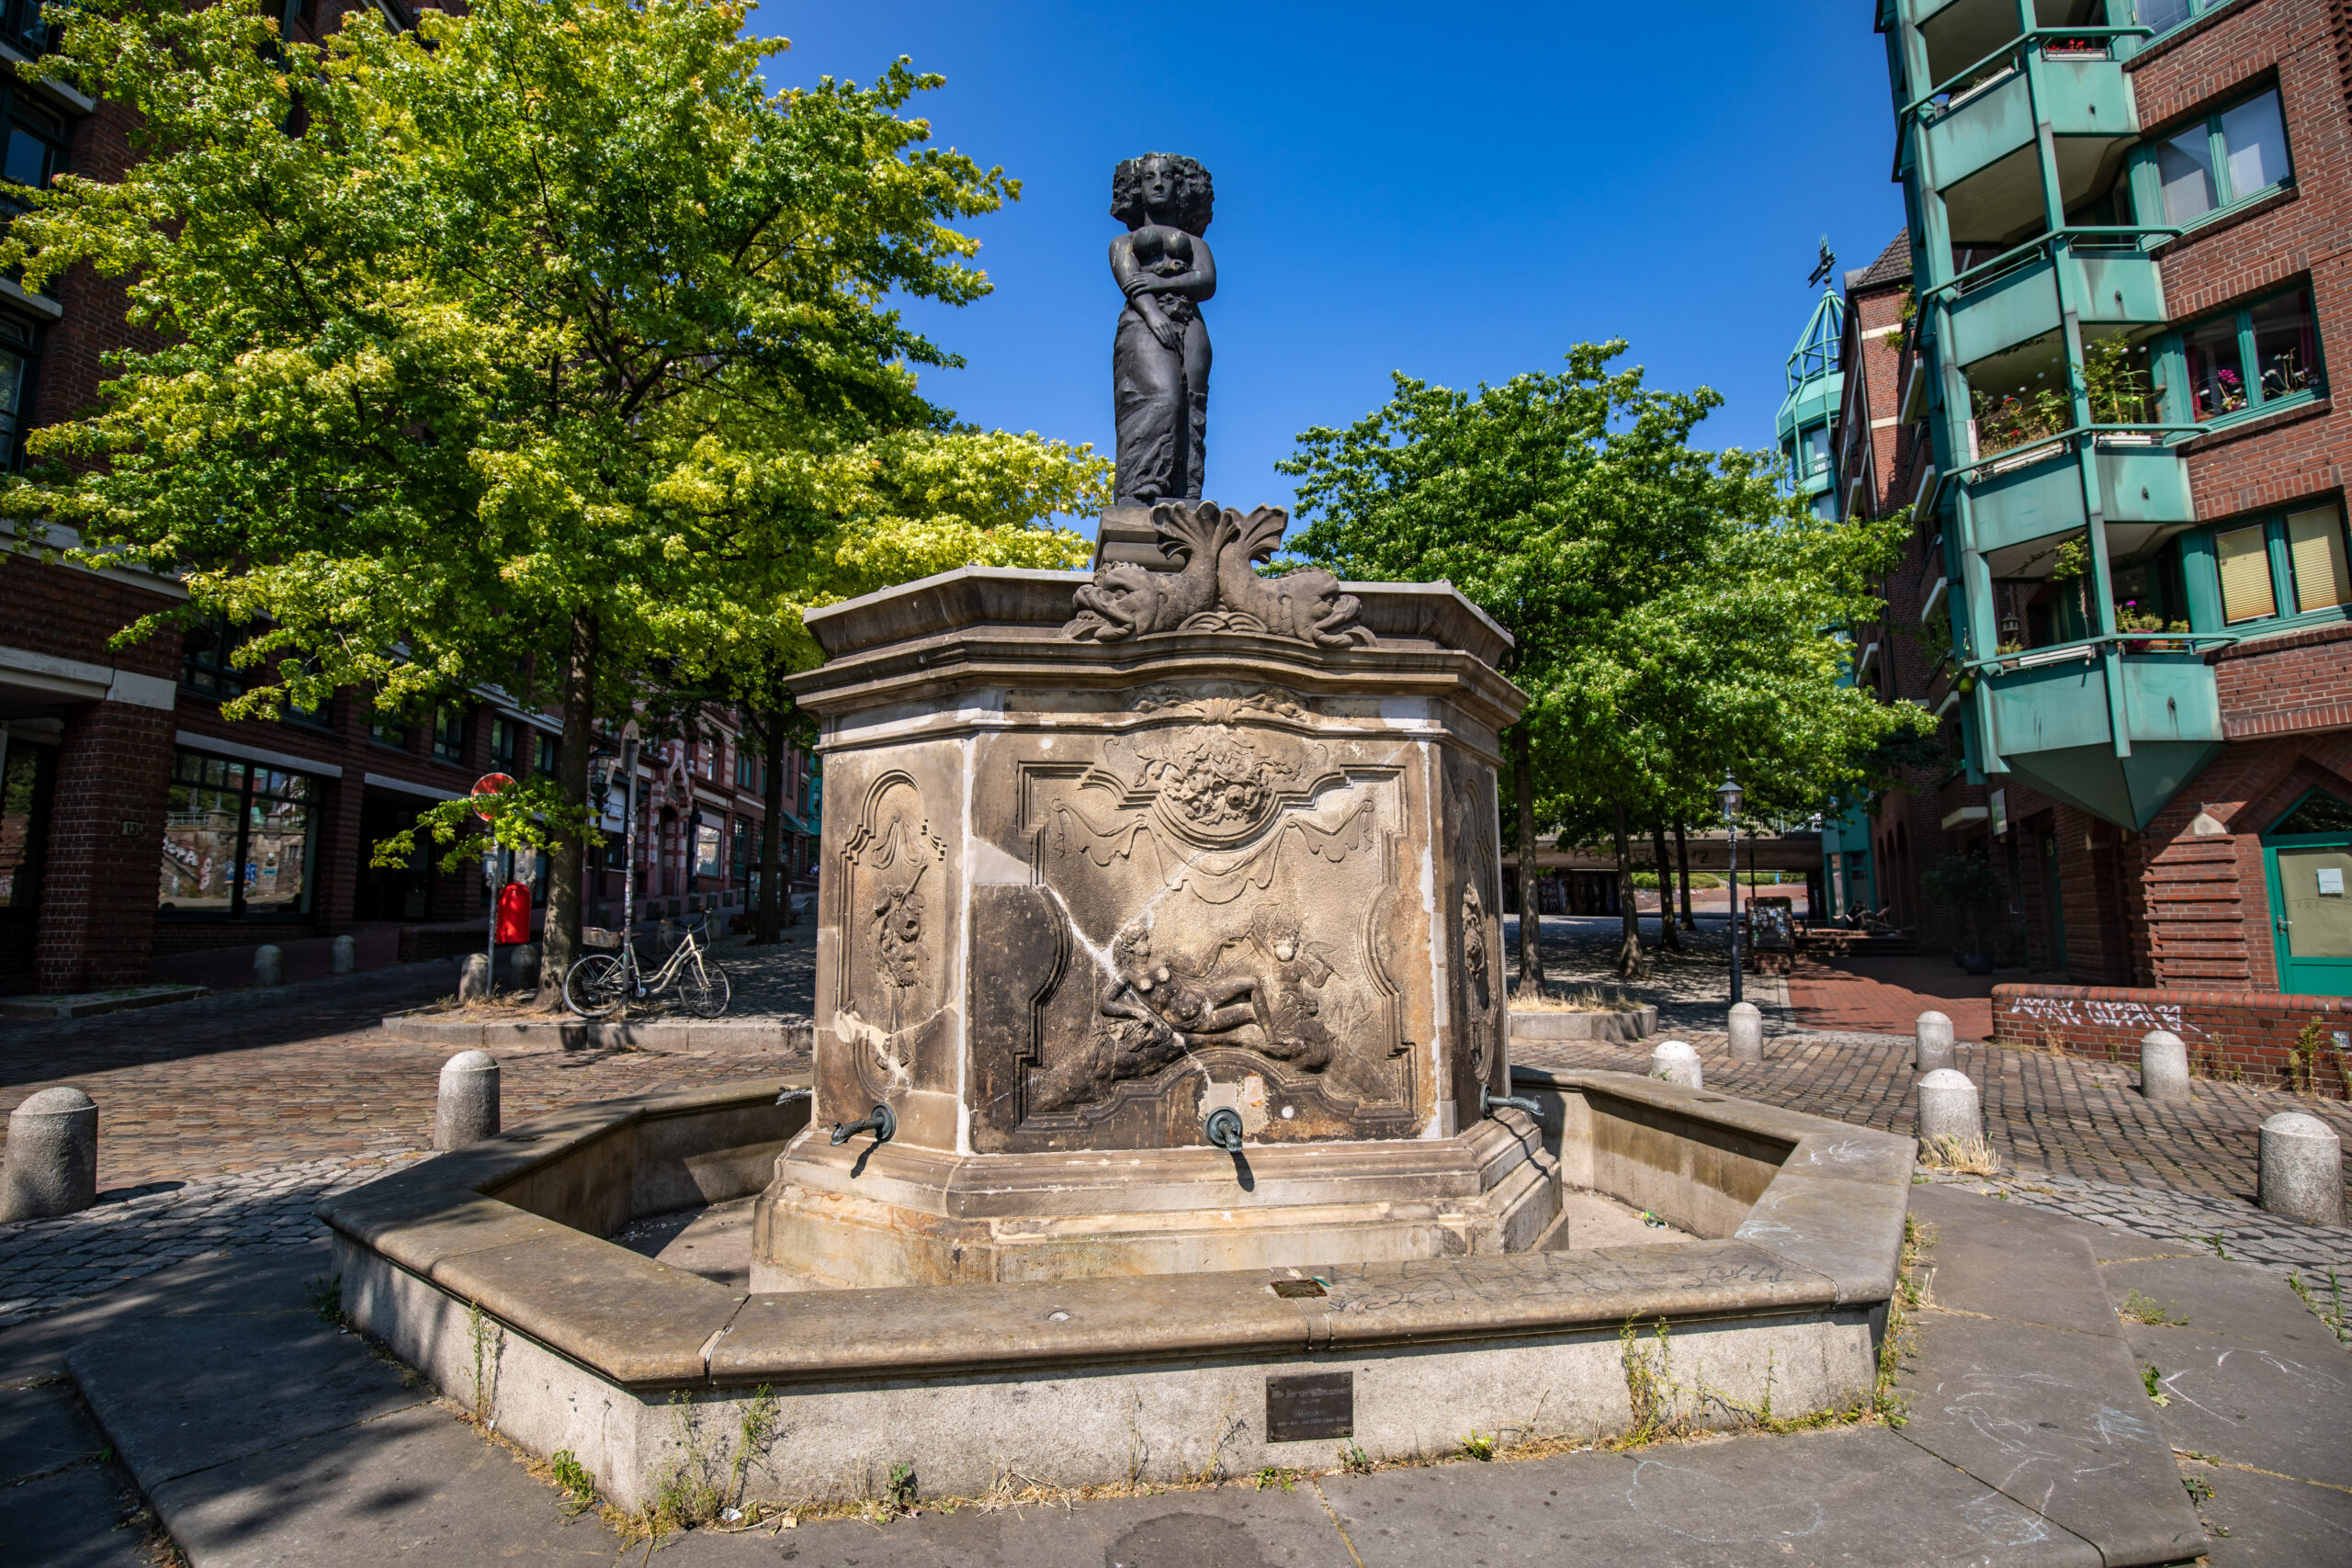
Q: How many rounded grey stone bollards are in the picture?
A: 12